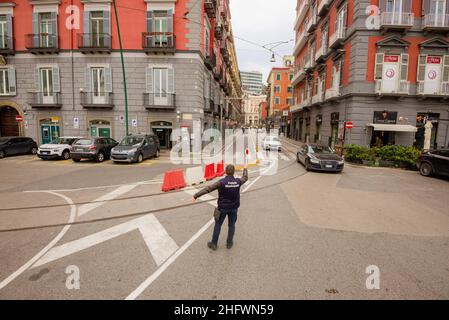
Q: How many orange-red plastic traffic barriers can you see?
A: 3